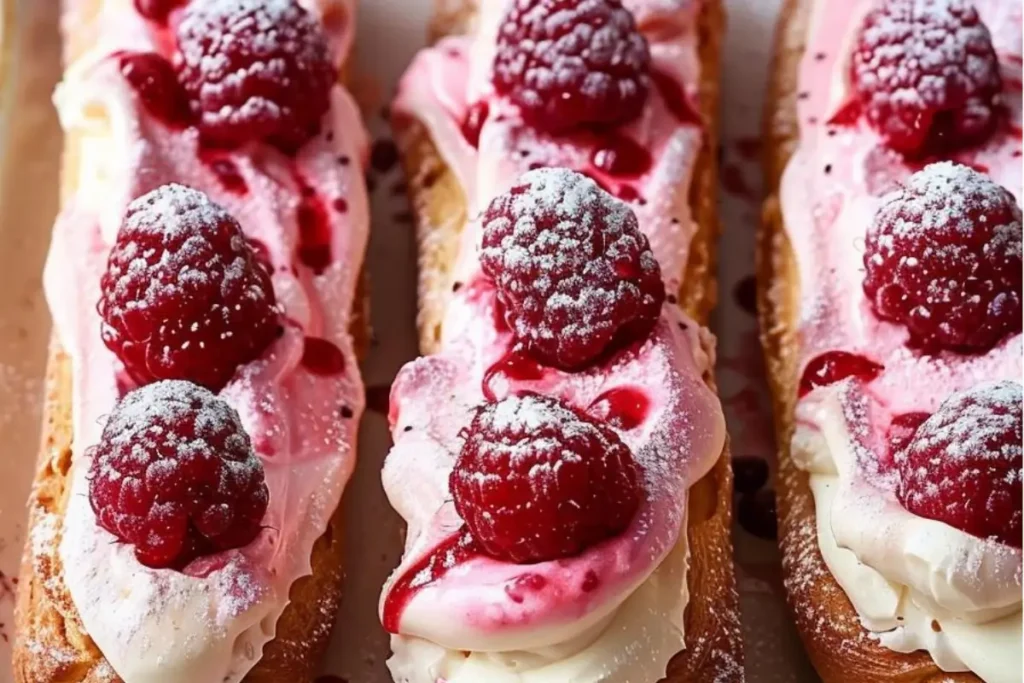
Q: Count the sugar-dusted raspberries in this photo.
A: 9